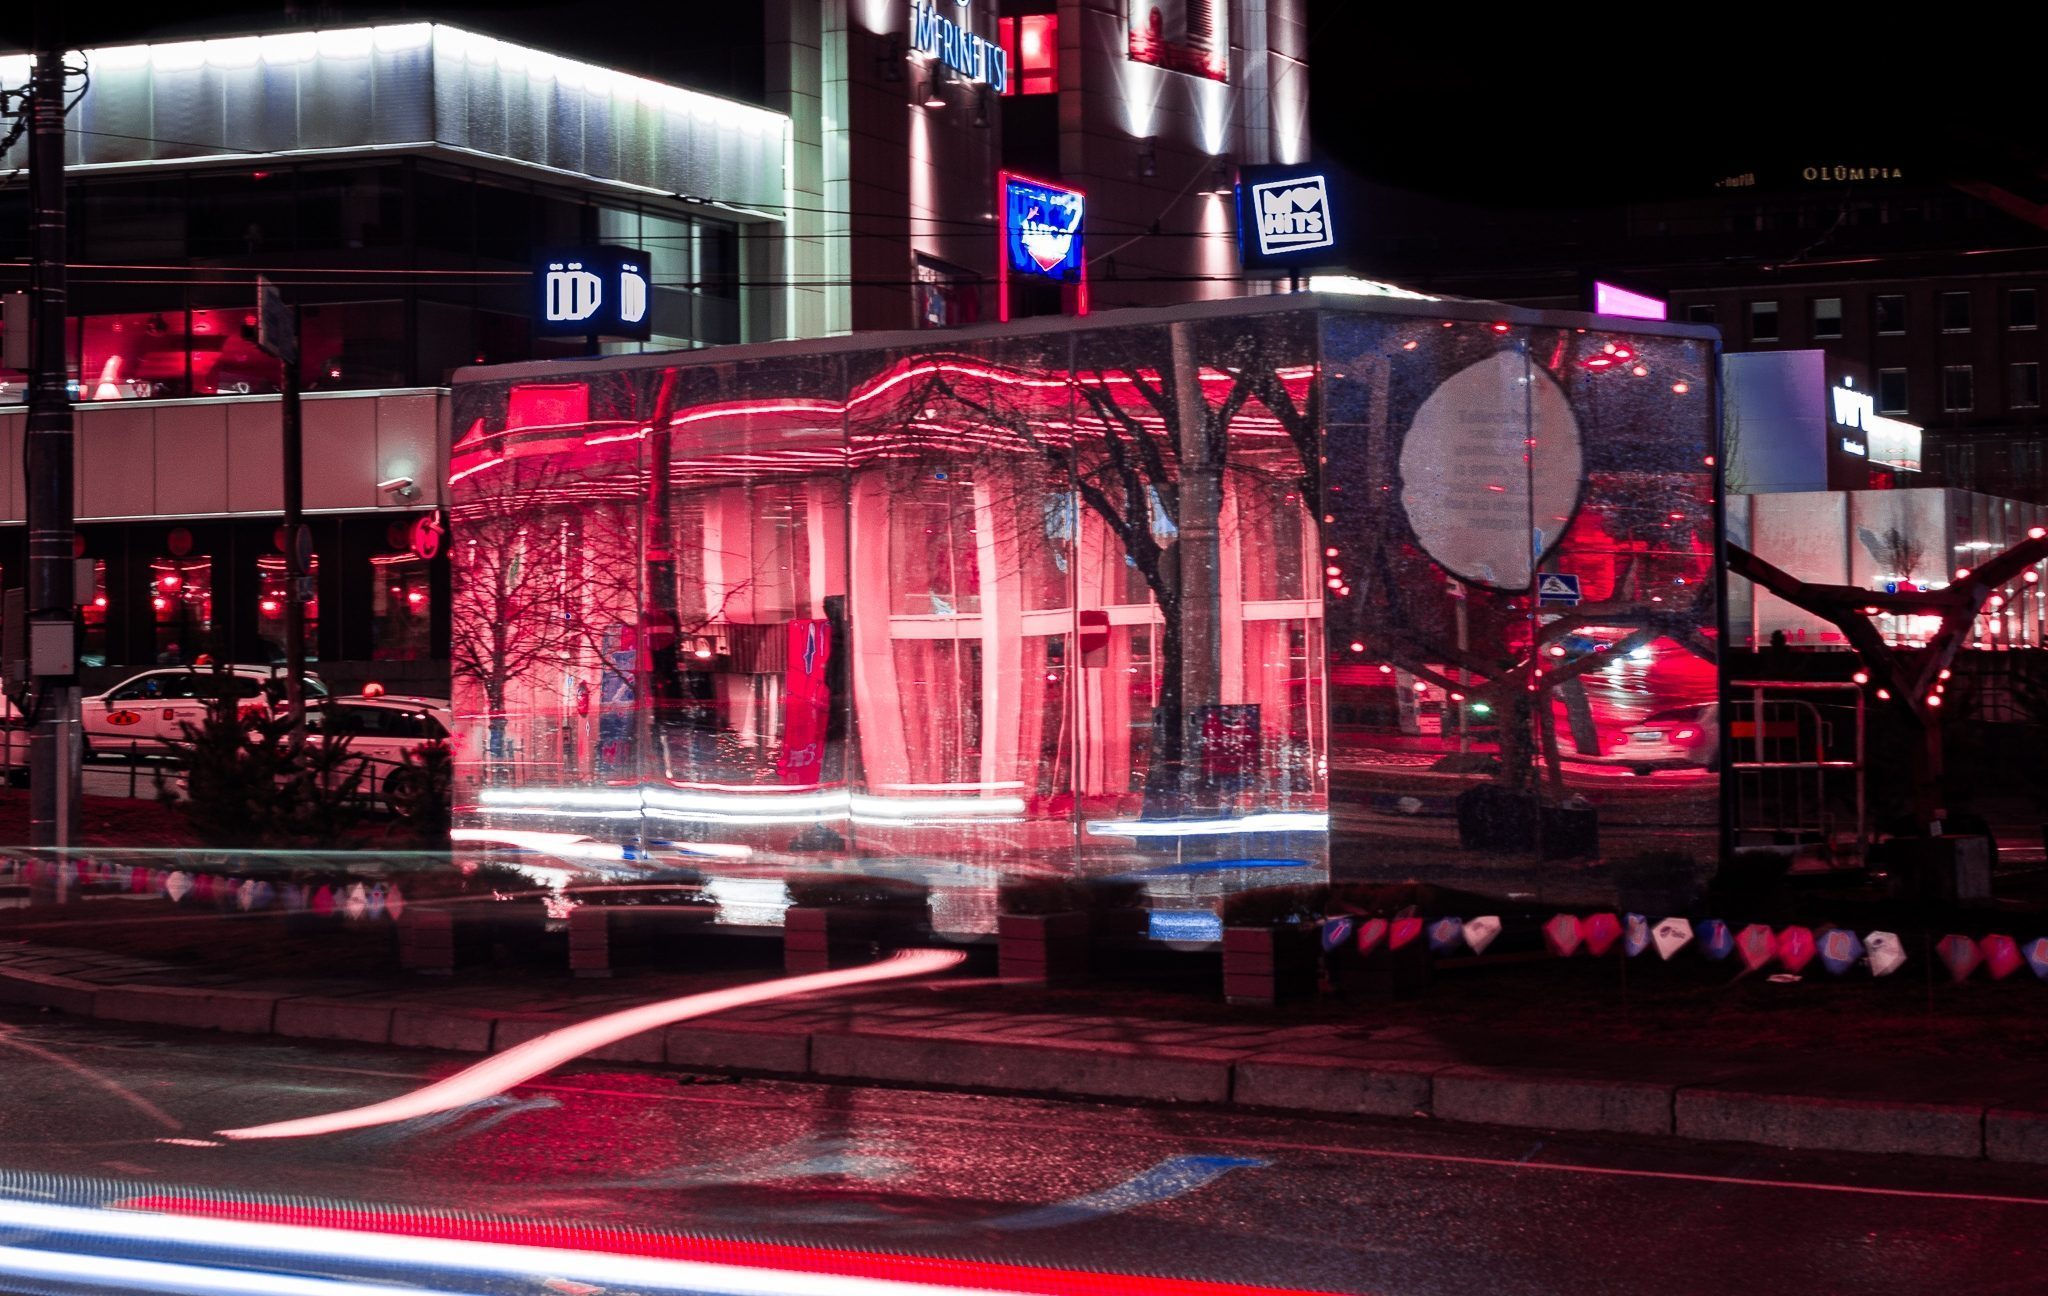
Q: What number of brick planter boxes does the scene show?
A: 5